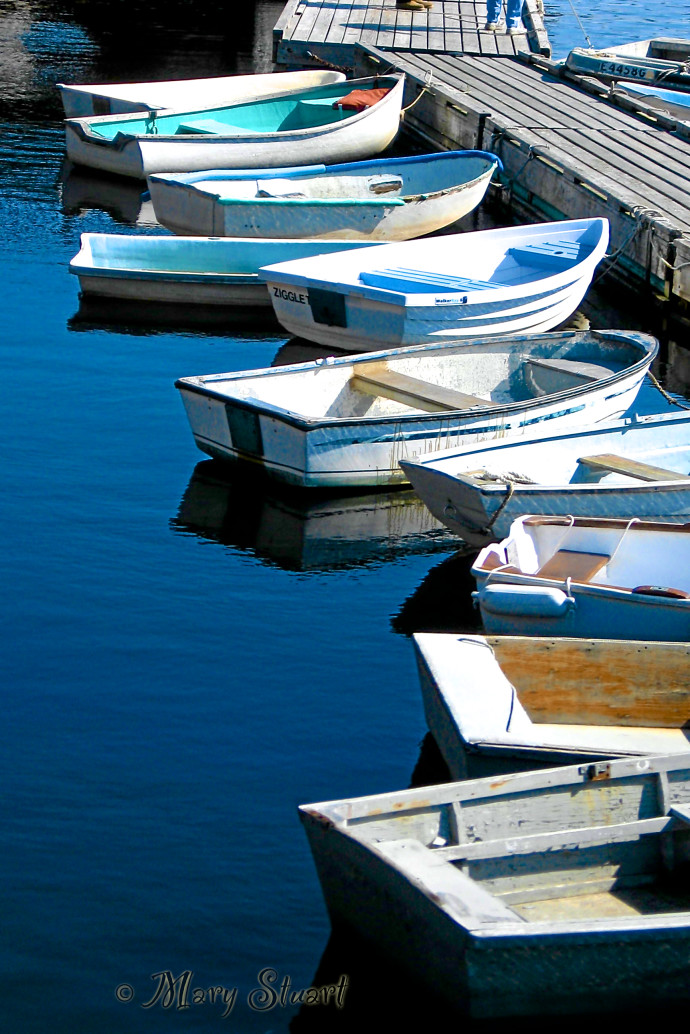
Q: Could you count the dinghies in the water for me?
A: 12